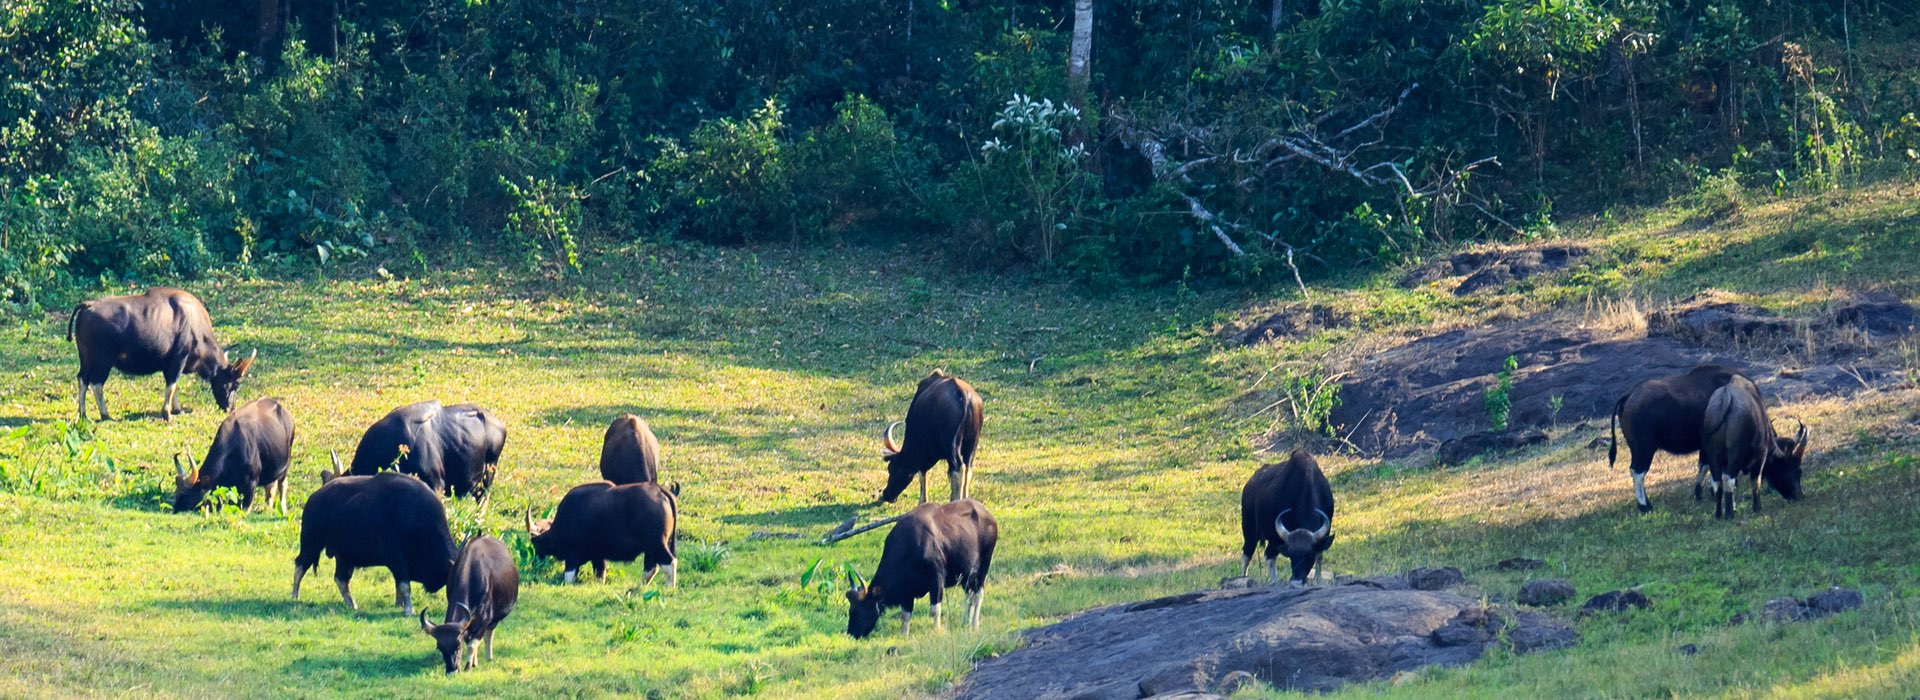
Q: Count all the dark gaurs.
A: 12